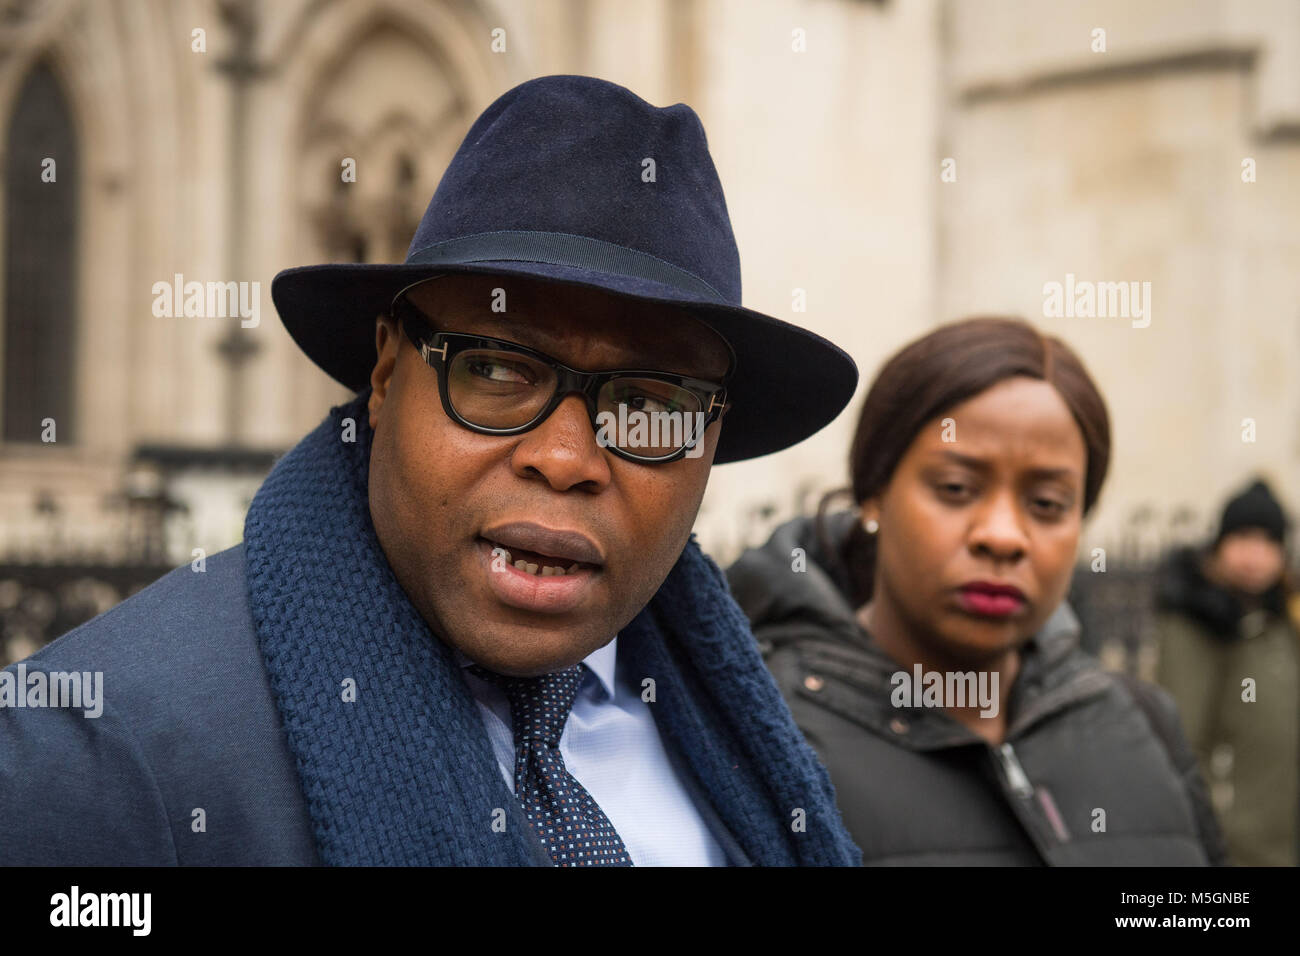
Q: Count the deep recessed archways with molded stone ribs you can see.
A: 2